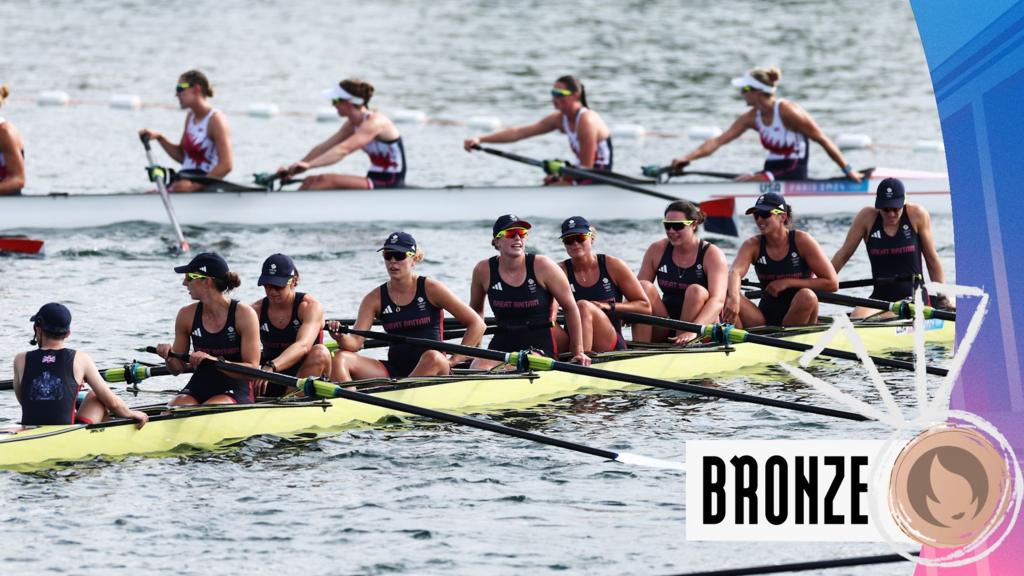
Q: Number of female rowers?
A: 13